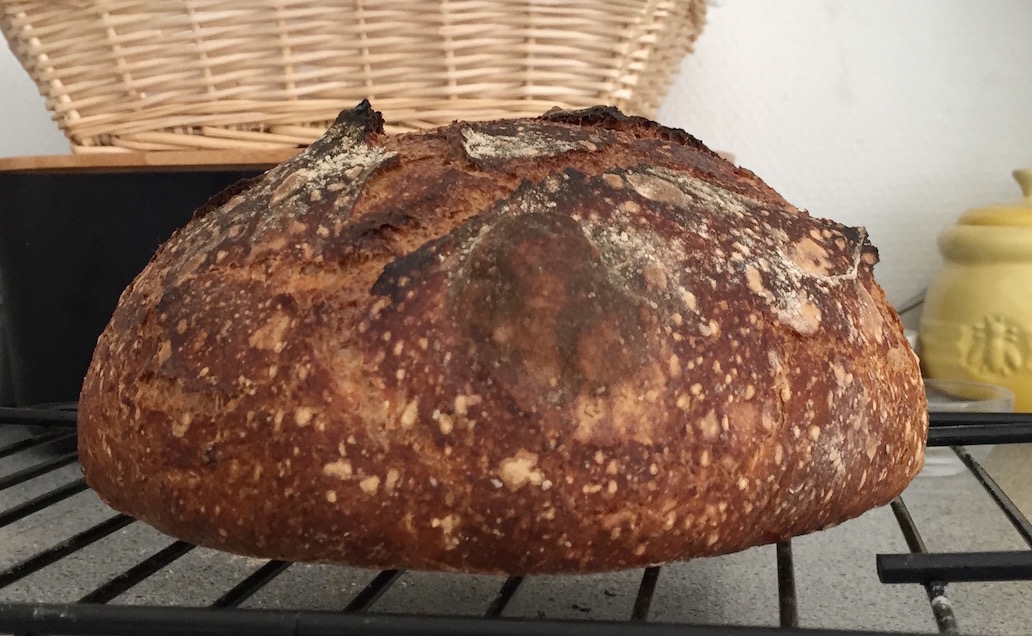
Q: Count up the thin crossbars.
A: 12